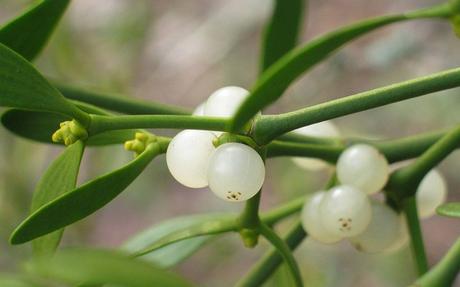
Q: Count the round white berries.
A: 10